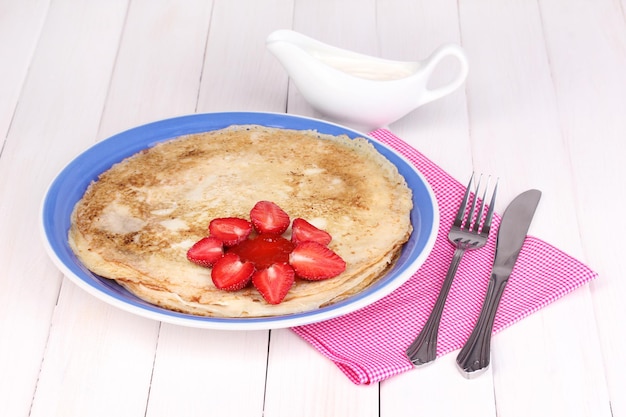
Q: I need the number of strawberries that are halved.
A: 7